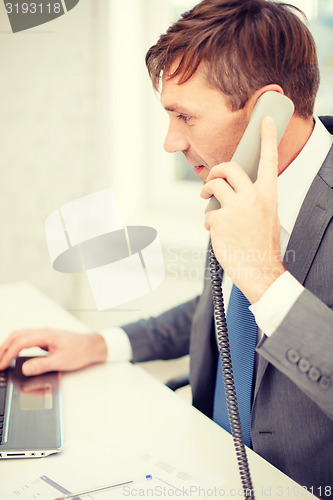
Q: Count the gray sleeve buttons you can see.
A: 4